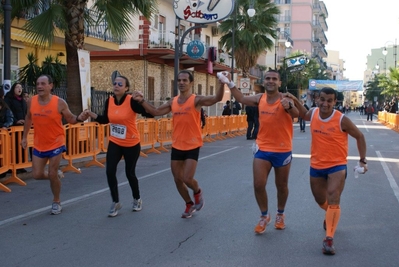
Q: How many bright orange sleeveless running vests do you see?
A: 5